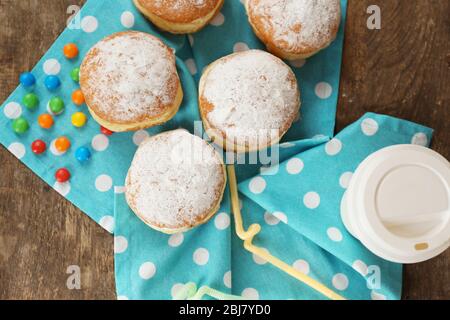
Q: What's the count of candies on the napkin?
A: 15